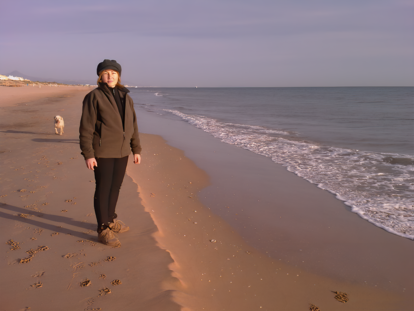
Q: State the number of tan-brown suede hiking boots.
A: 2